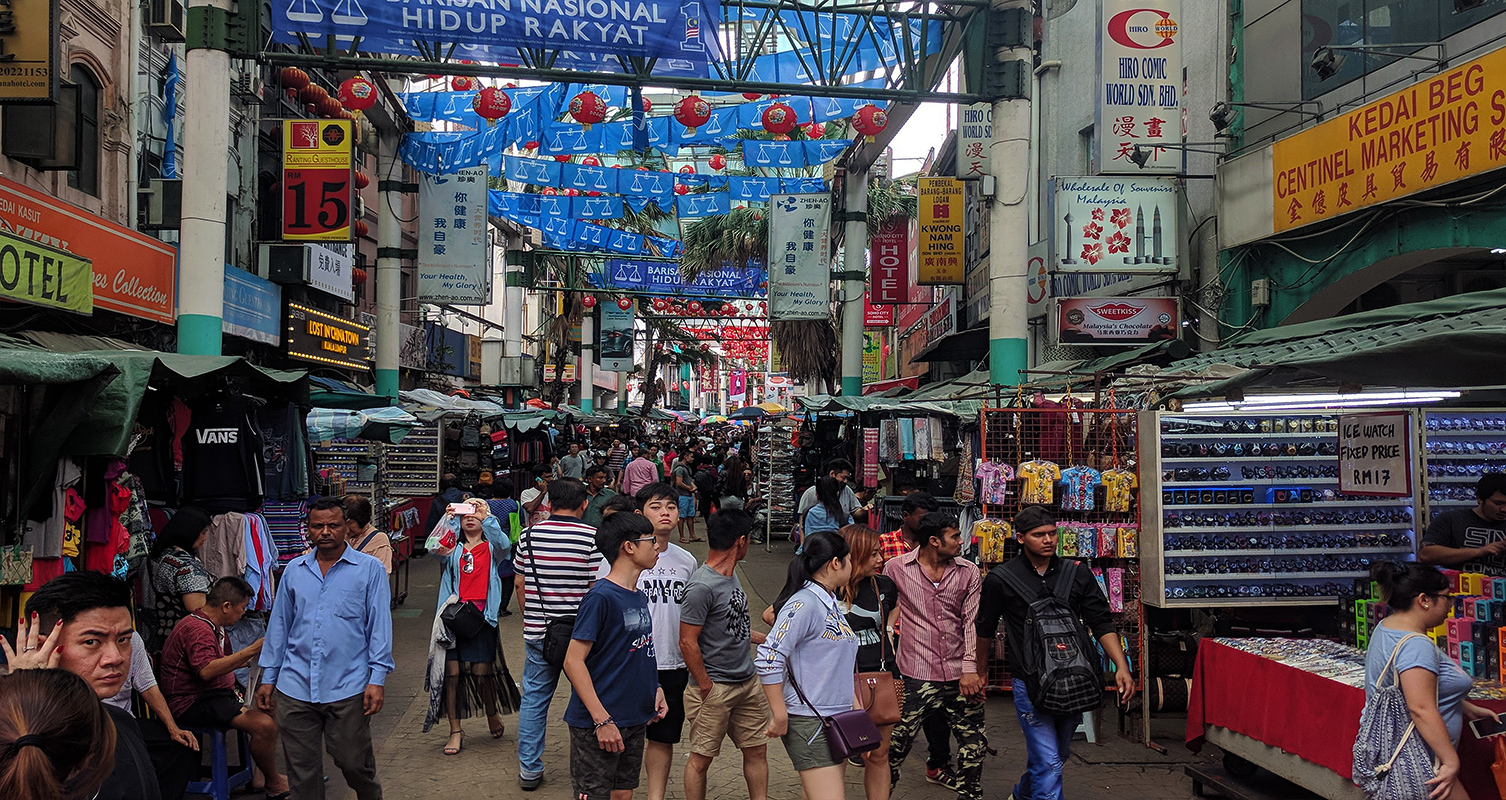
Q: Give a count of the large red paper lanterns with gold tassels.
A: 6